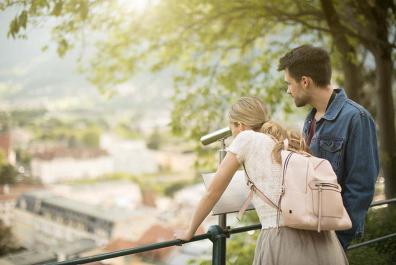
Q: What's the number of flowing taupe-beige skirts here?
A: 1